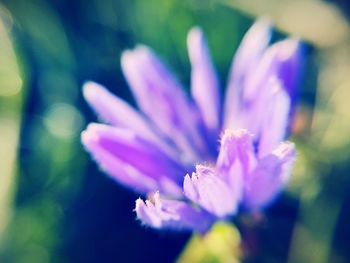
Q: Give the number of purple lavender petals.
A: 11